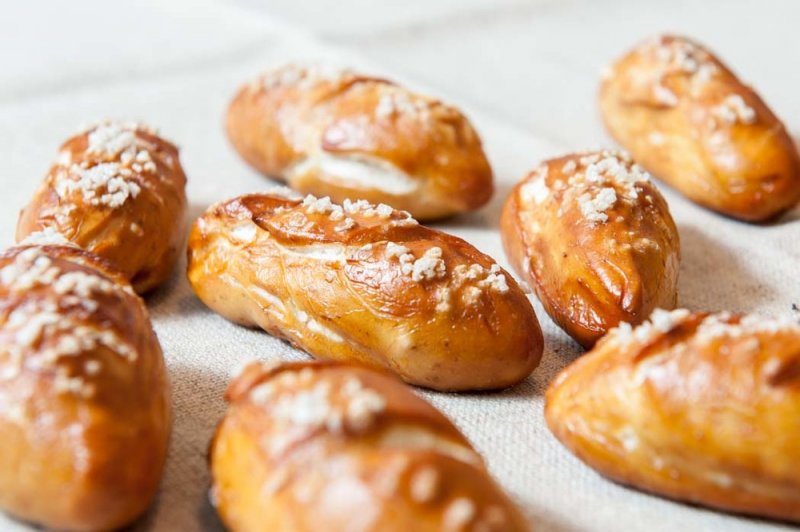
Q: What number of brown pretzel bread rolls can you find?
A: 8